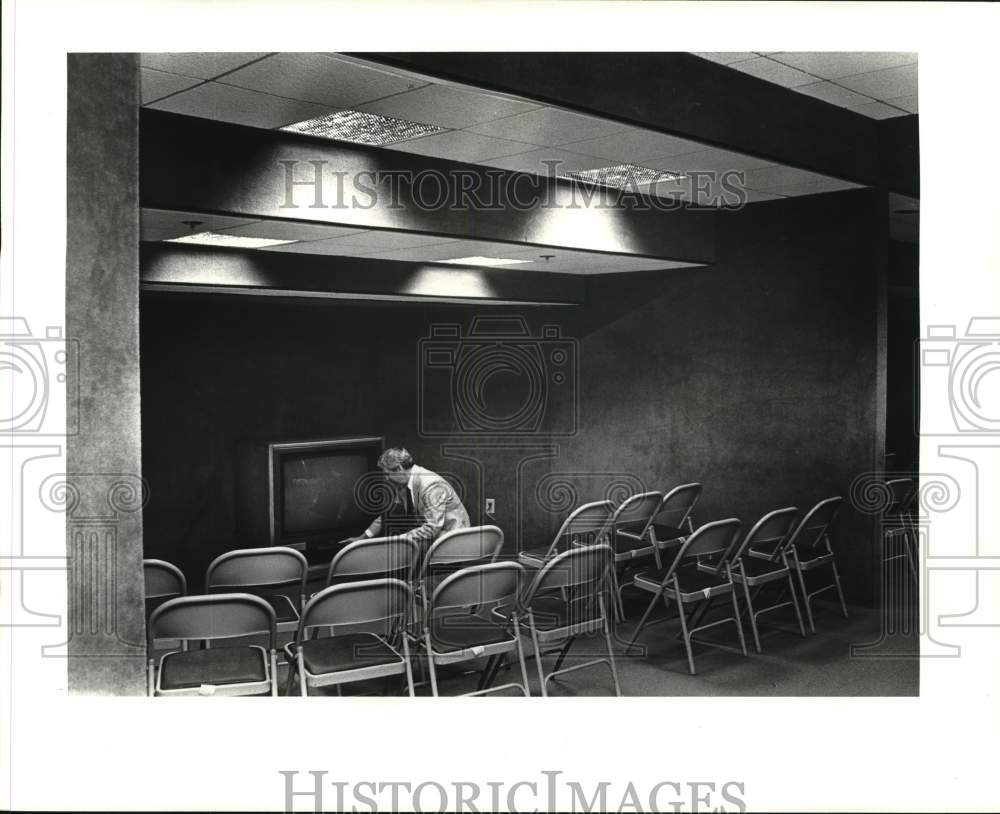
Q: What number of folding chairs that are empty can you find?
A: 15